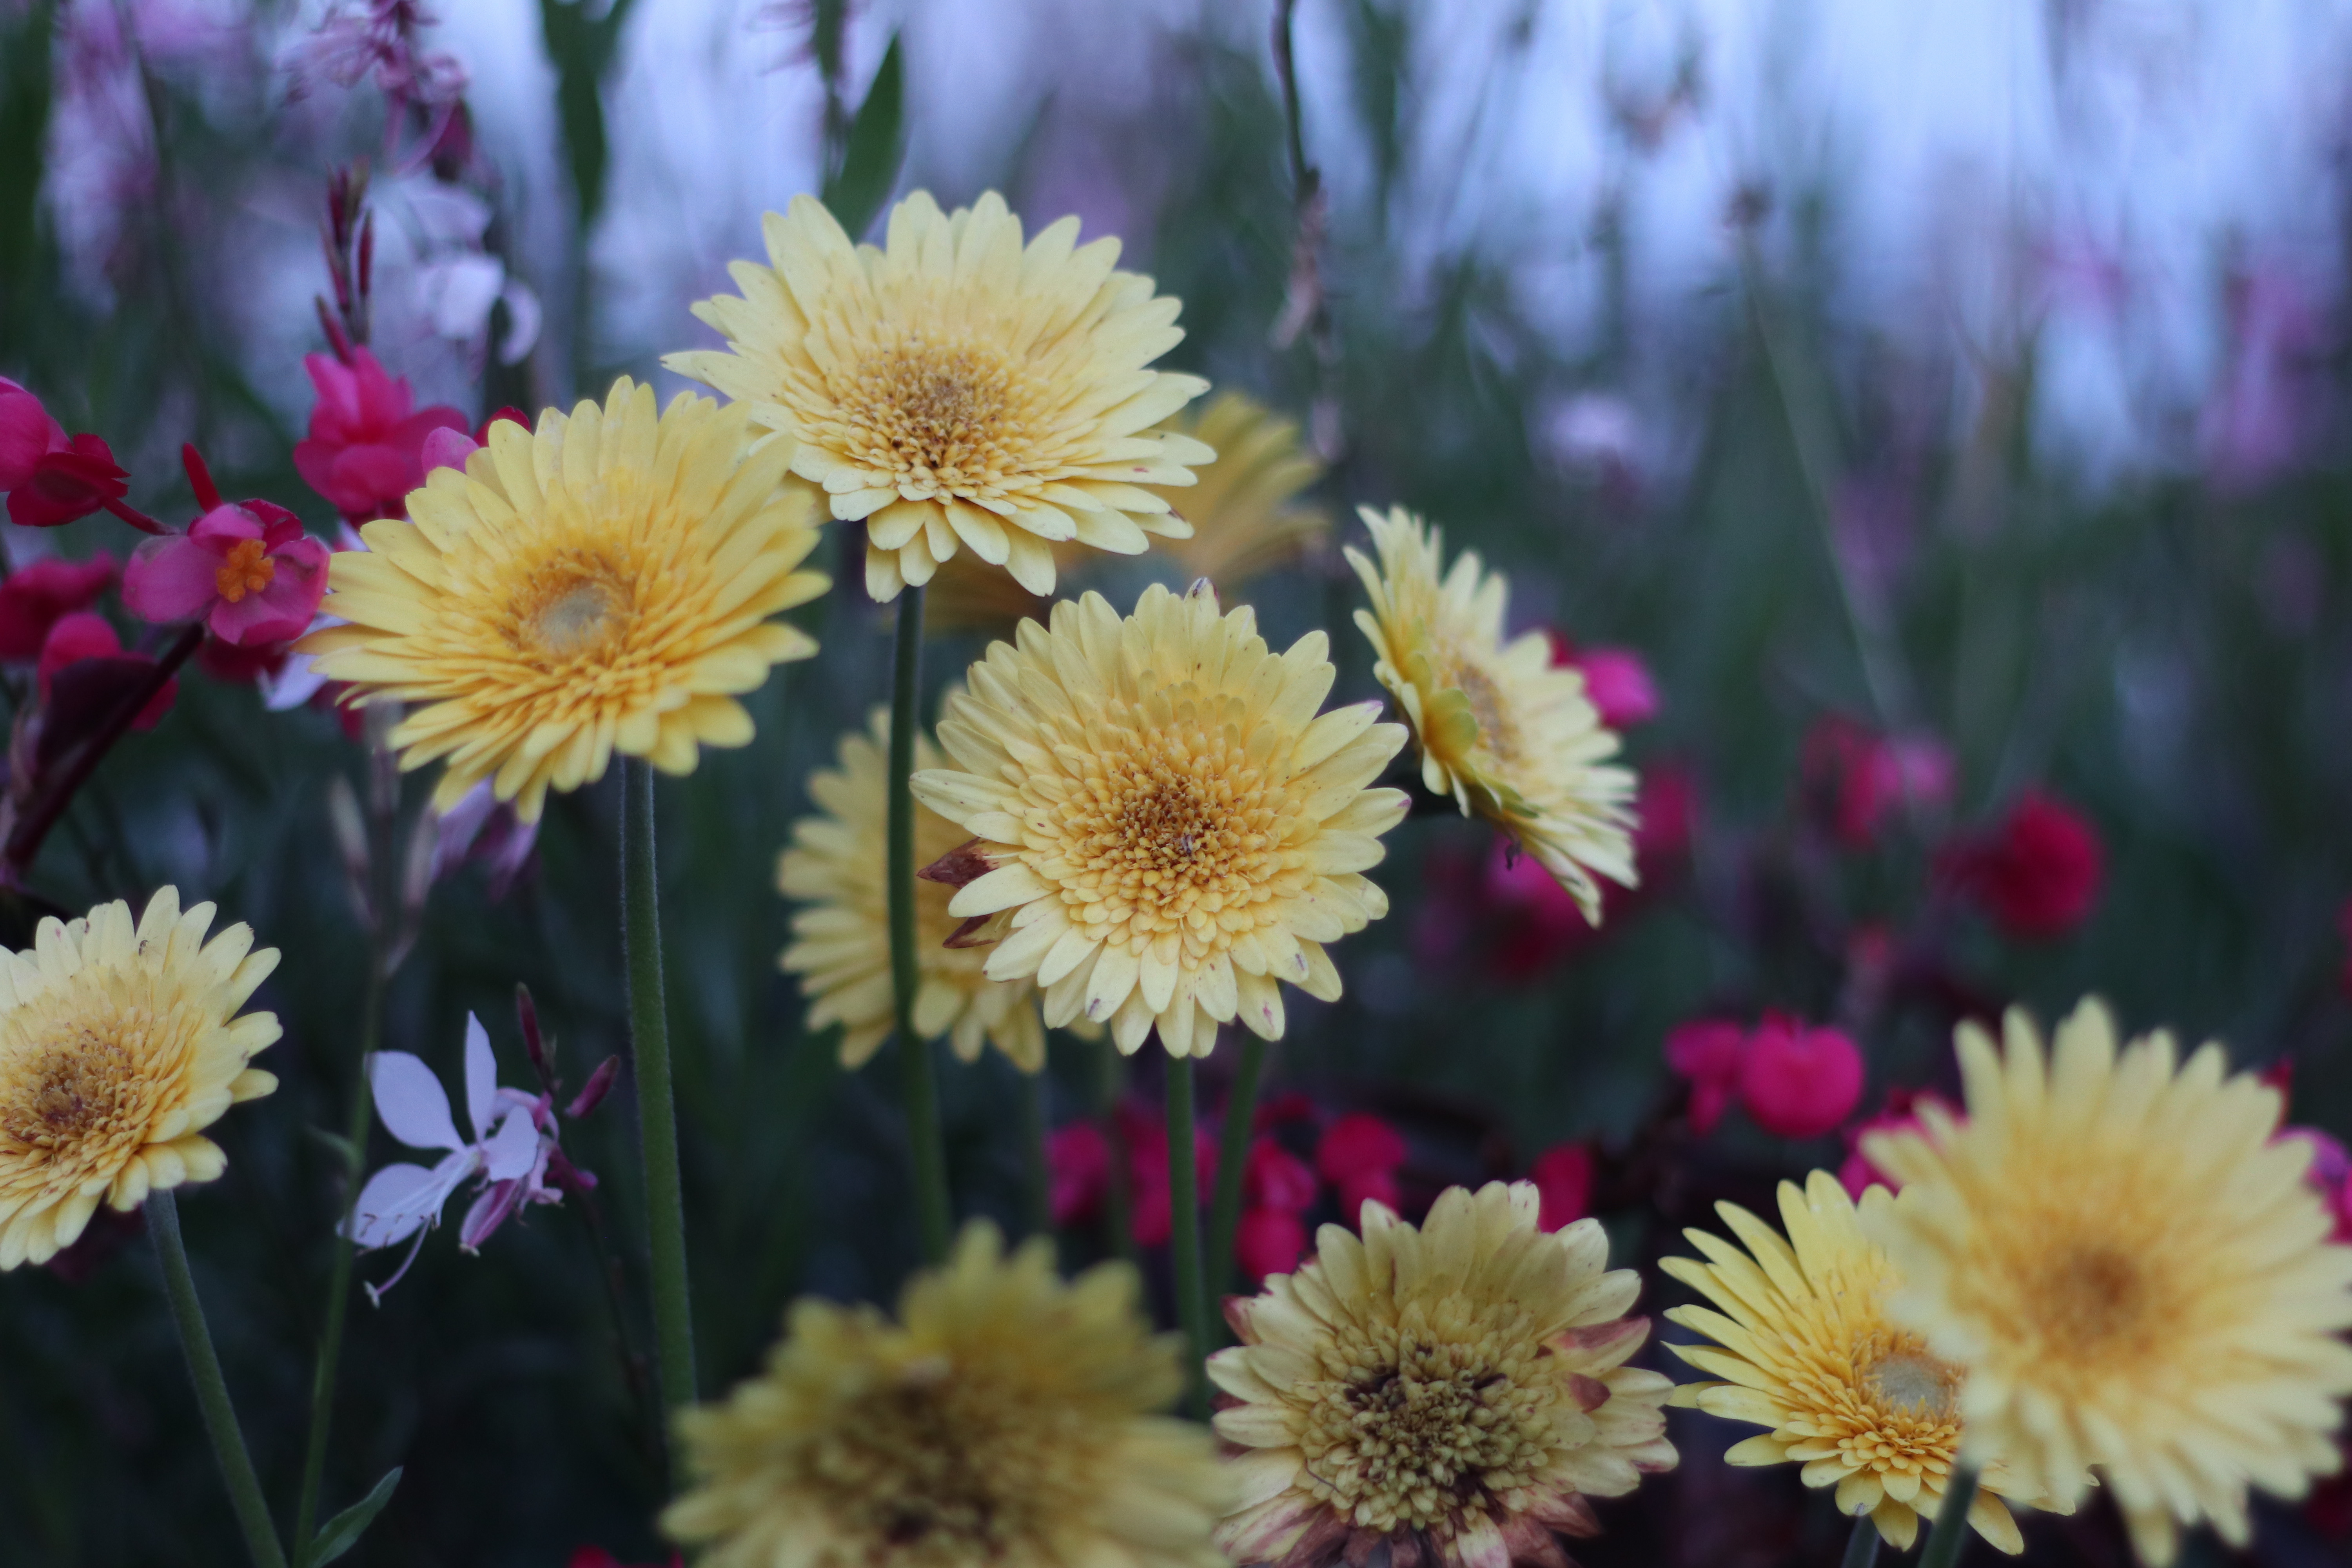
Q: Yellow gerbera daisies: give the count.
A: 11